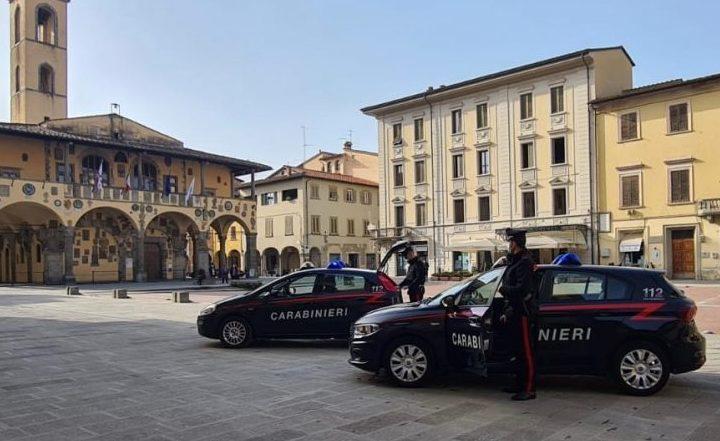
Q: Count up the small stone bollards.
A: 3